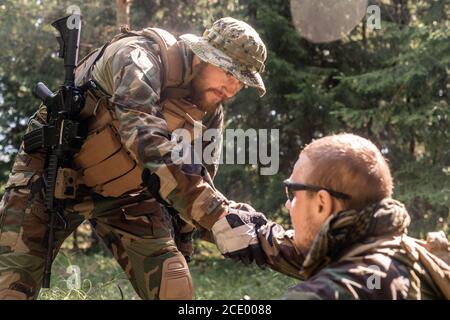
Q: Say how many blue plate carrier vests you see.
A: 0